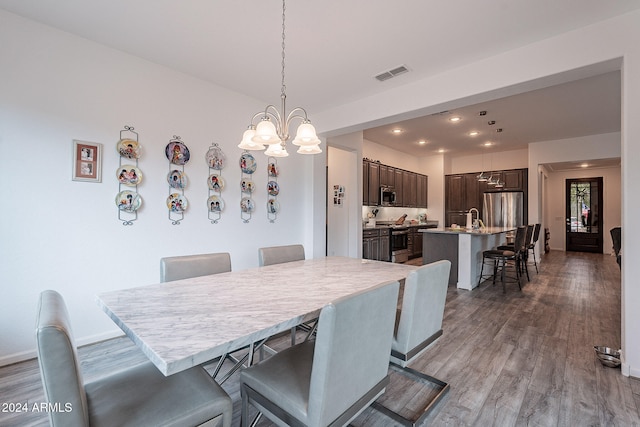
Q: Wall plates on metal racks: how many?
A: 15